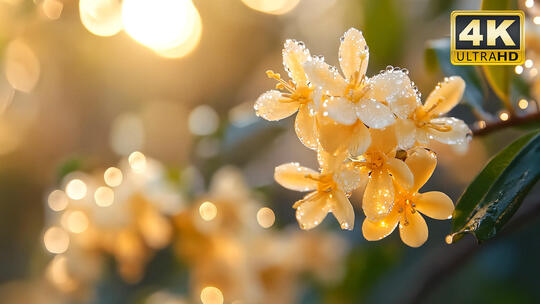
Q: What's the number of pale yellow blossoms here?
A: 6